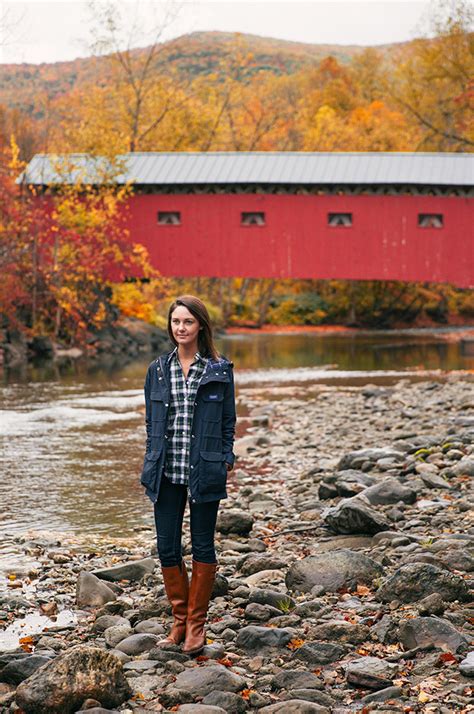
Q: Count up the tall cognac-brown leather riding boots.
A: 2